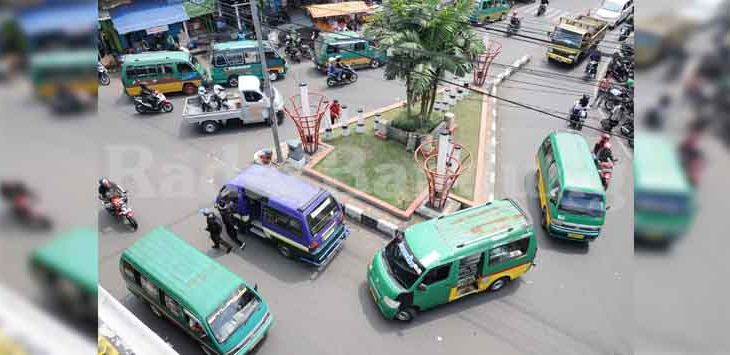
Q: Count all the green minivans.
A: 7